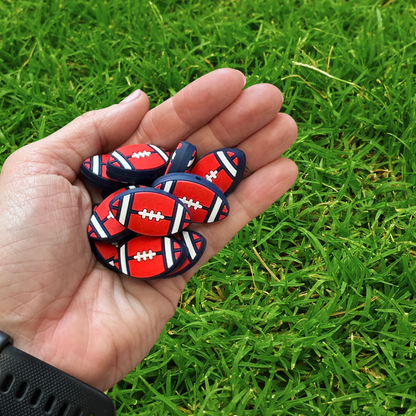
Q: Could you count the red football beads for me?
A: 10